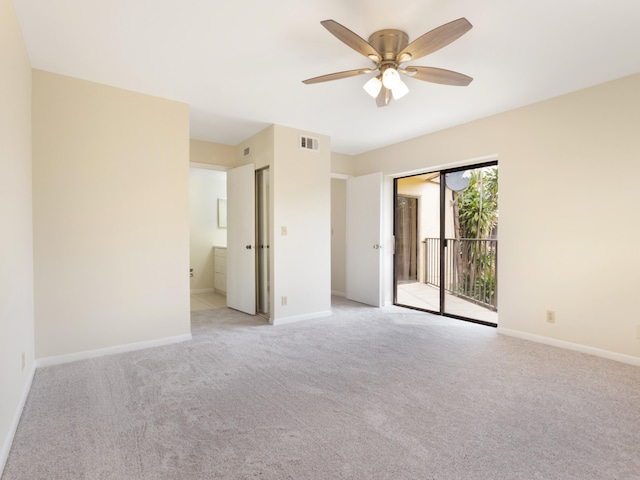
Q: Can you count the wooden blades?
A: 5